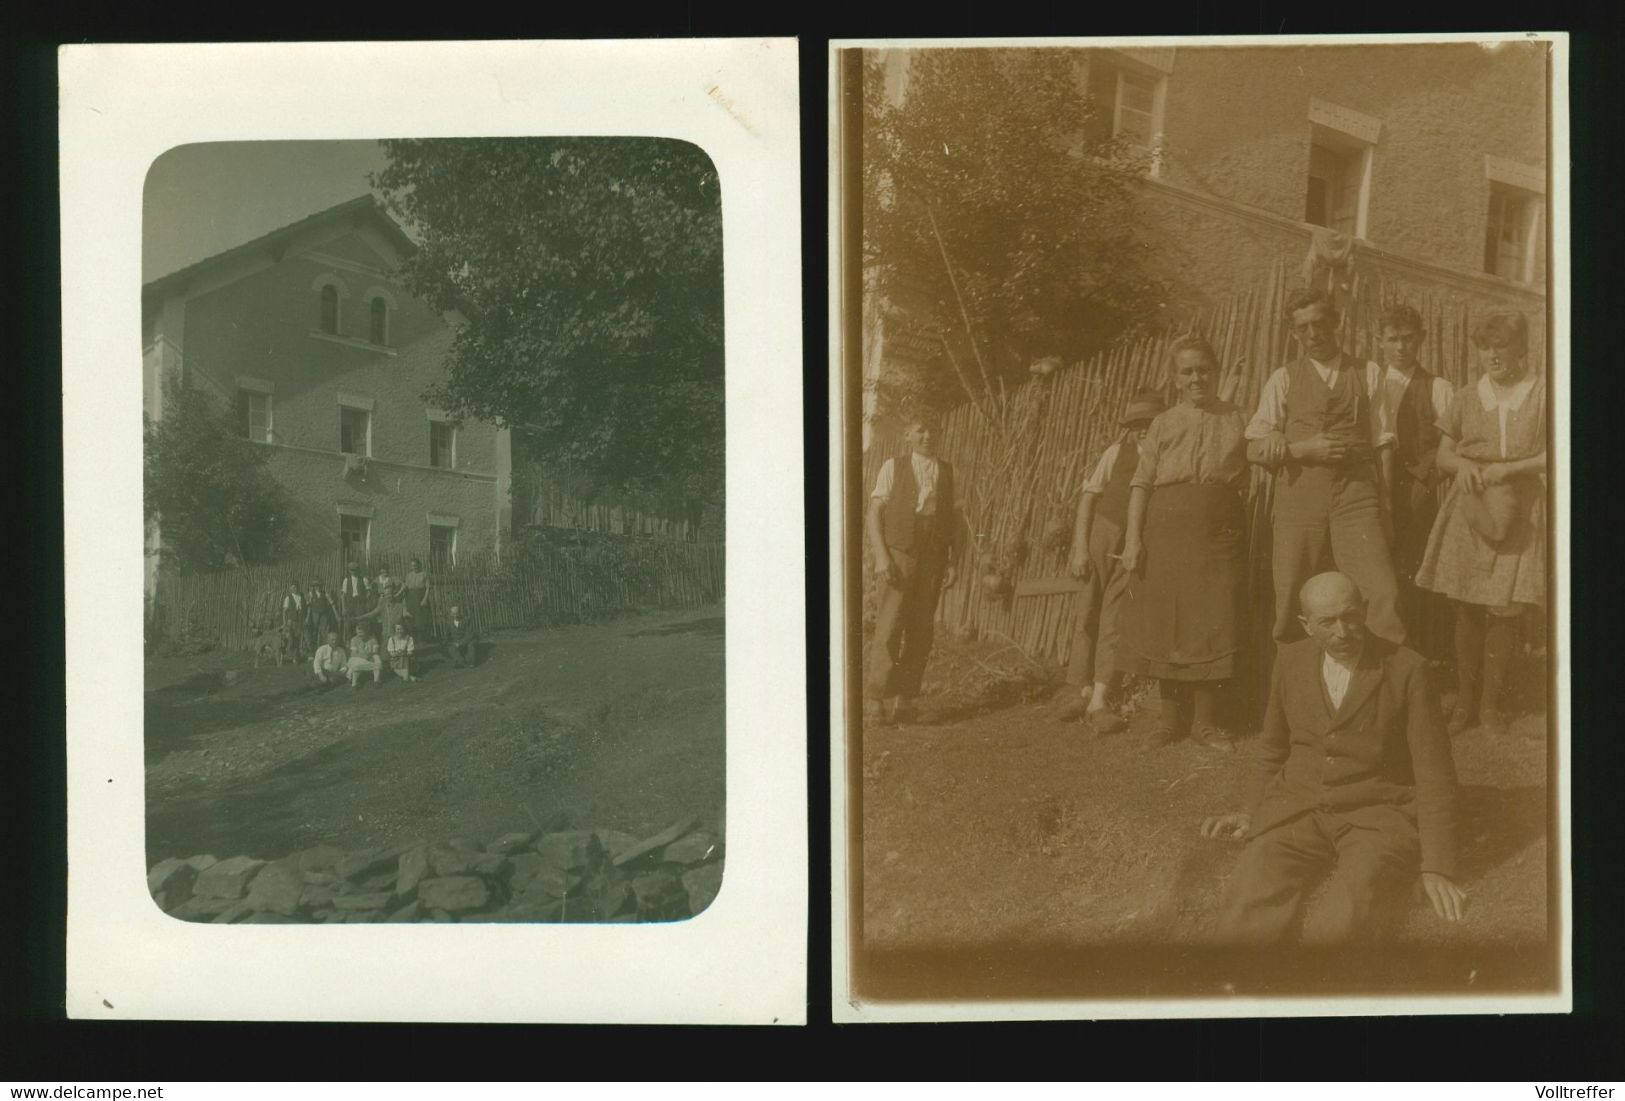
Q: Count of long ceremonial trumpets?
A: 0